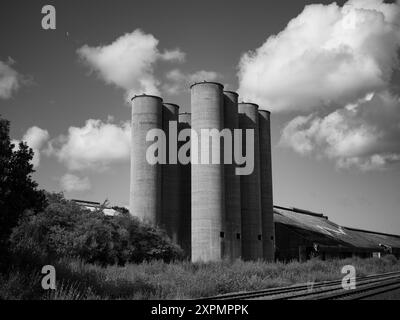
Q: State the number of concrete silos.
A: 7